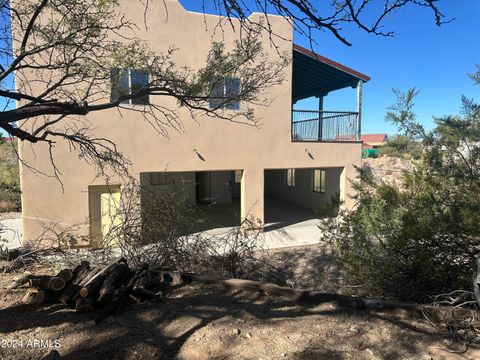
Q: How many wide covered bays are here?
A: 2